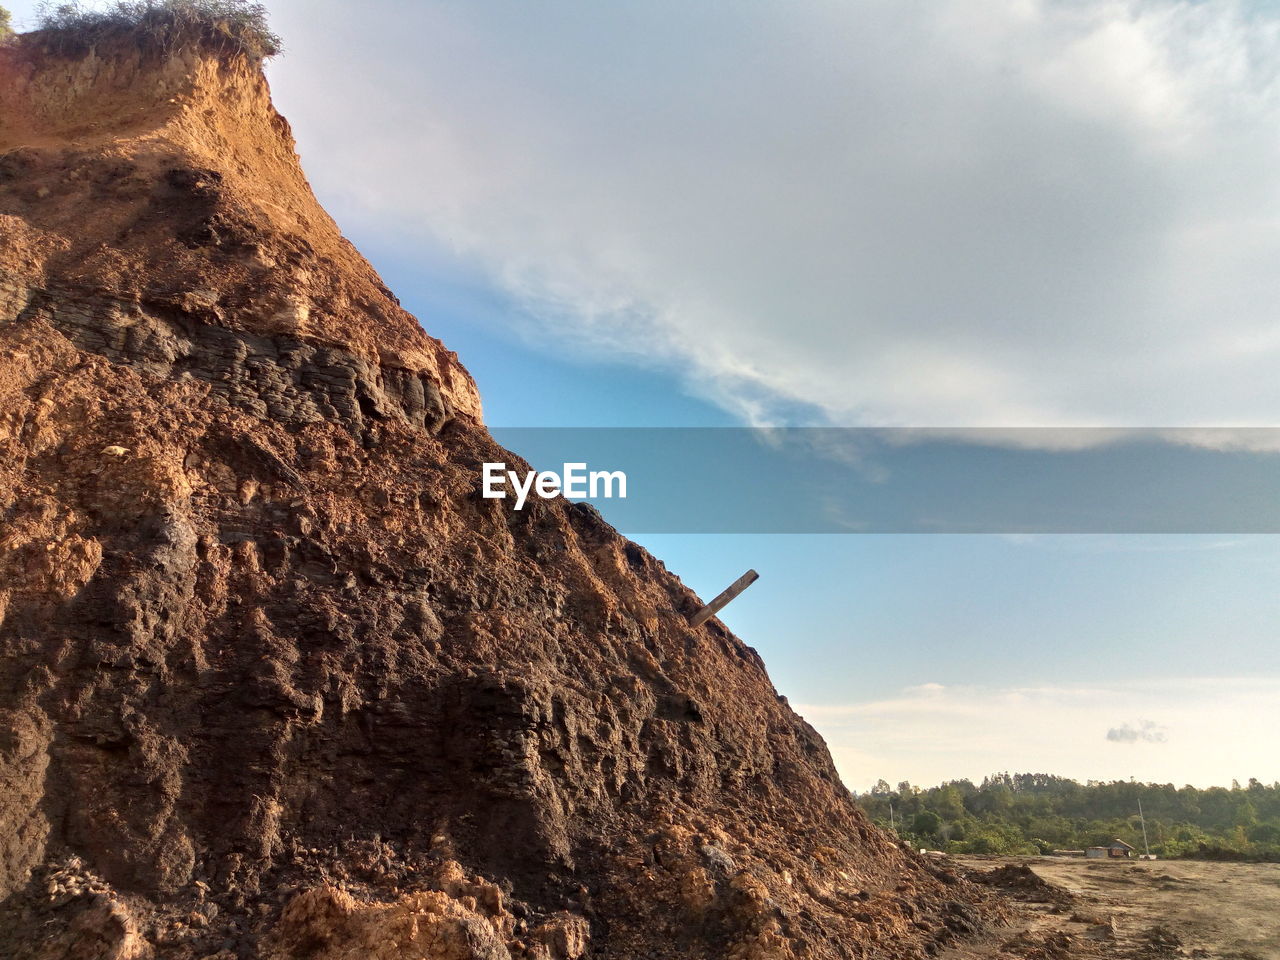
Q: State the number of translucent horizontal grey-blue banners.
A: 1